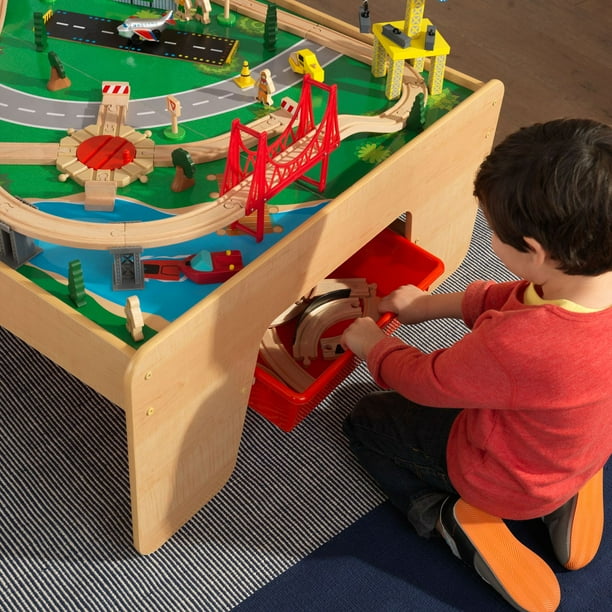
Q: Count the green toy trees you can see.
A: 6